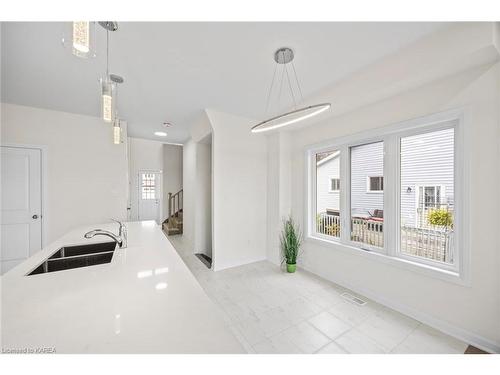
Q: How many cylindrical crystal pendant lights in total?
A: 3